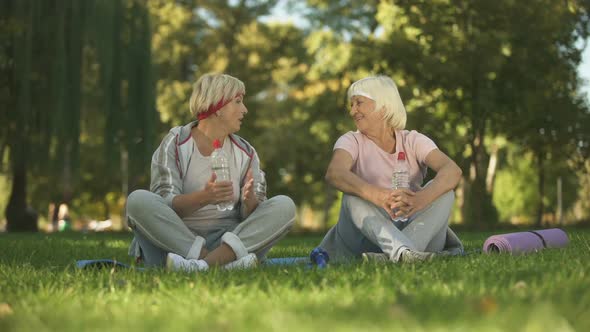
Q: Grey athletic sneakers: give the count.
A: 2